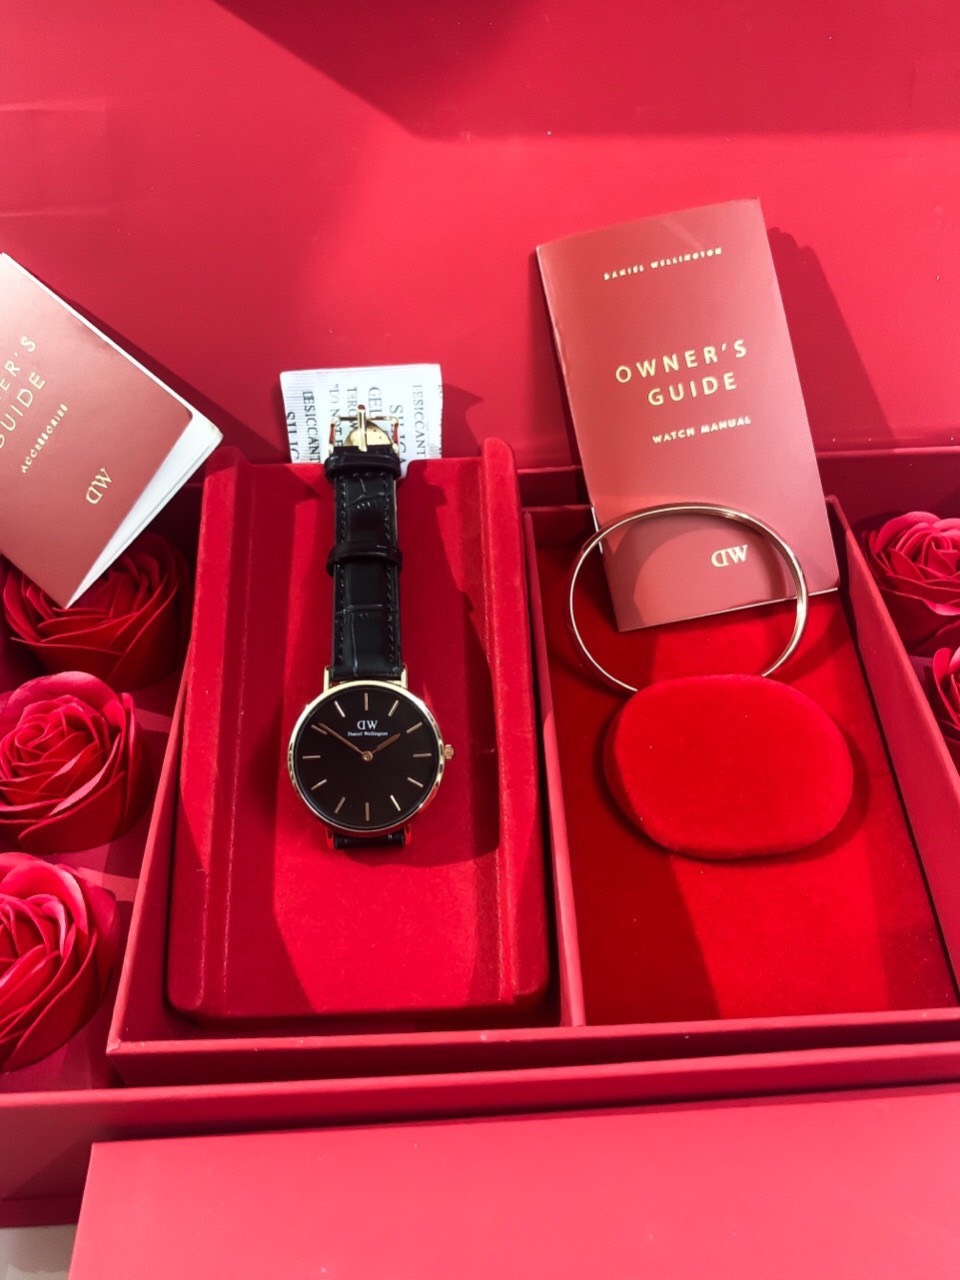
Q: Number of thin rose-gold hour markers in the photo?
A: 12